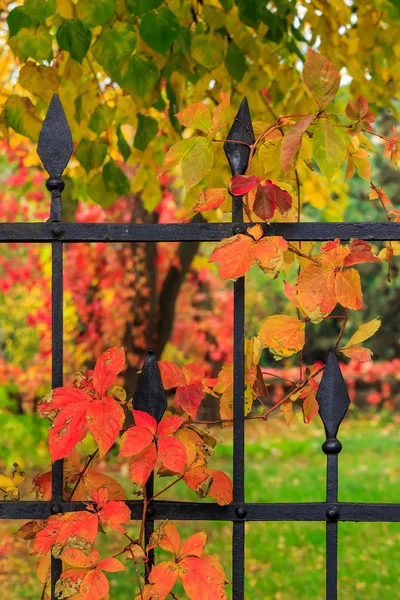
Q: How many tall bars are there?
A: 2